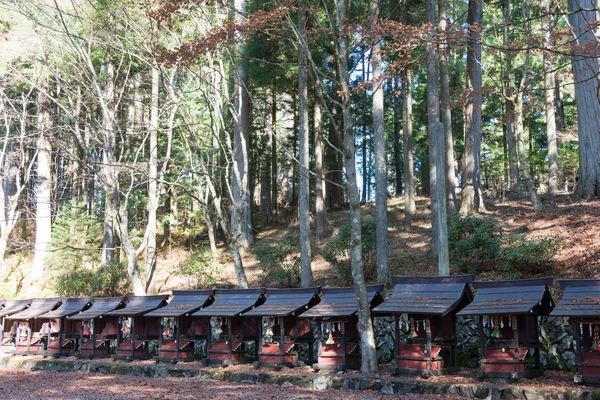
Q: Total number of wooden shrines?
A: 12